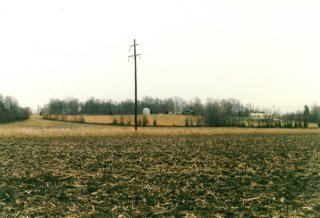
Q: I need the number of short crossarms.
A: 2